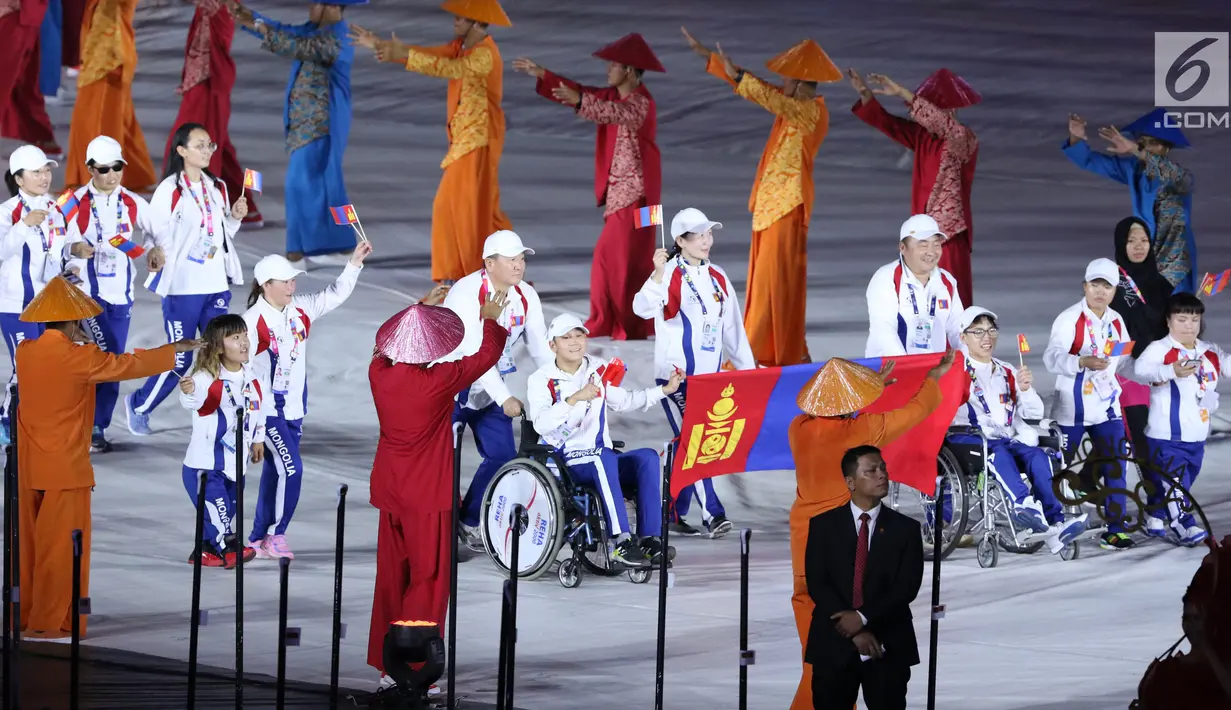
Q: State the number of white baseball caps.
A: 9